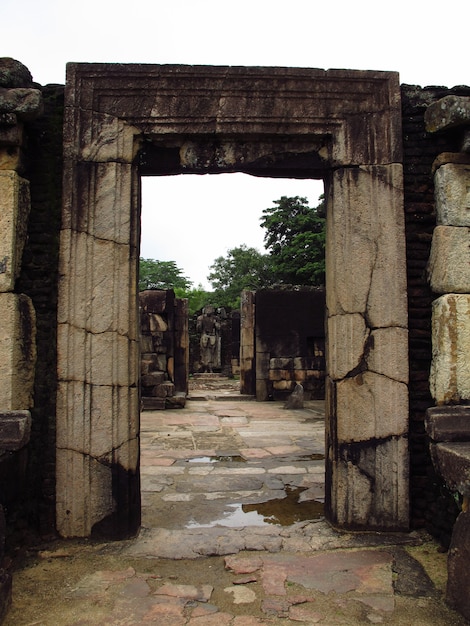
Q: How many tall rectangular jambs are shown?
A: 2